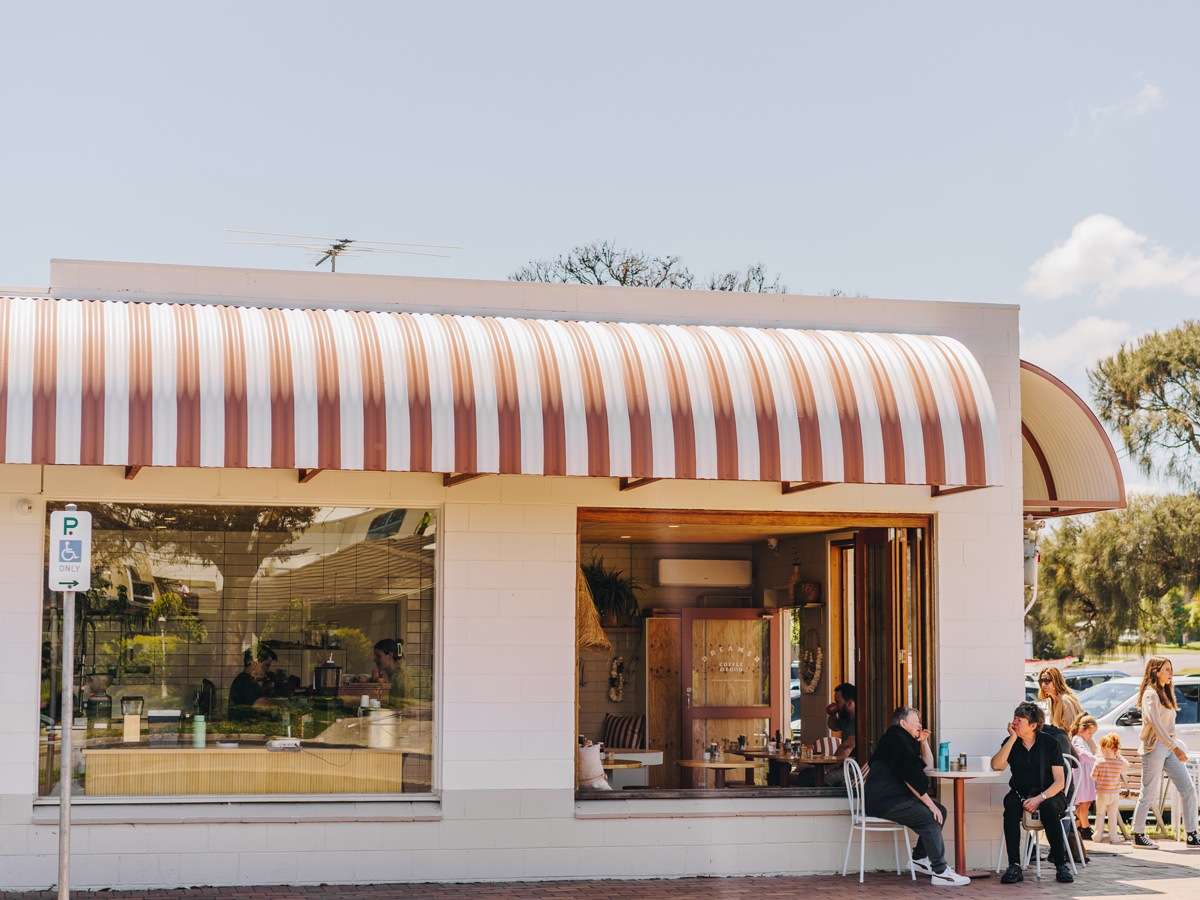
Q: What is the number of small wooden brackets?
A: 6